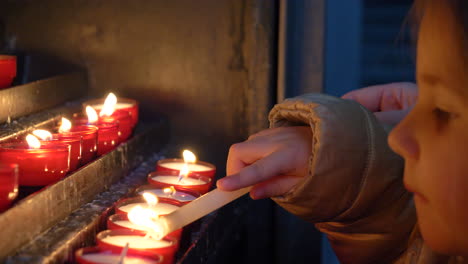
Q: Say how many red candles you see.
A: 15